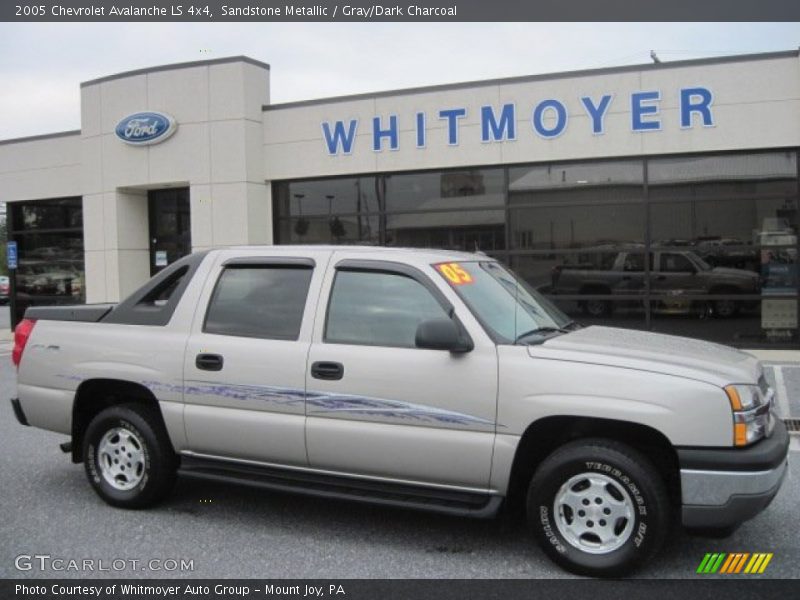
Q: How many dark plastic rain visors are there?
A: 2